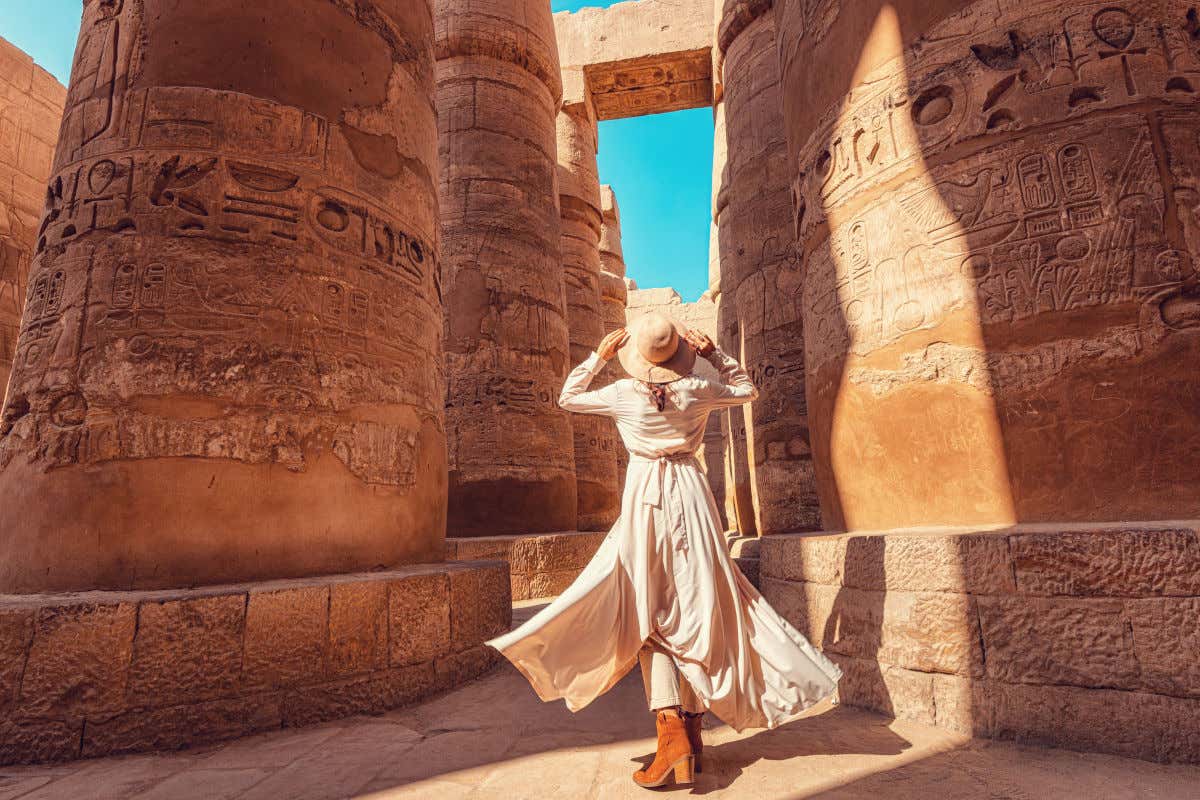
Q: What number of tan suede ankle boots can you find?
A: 2